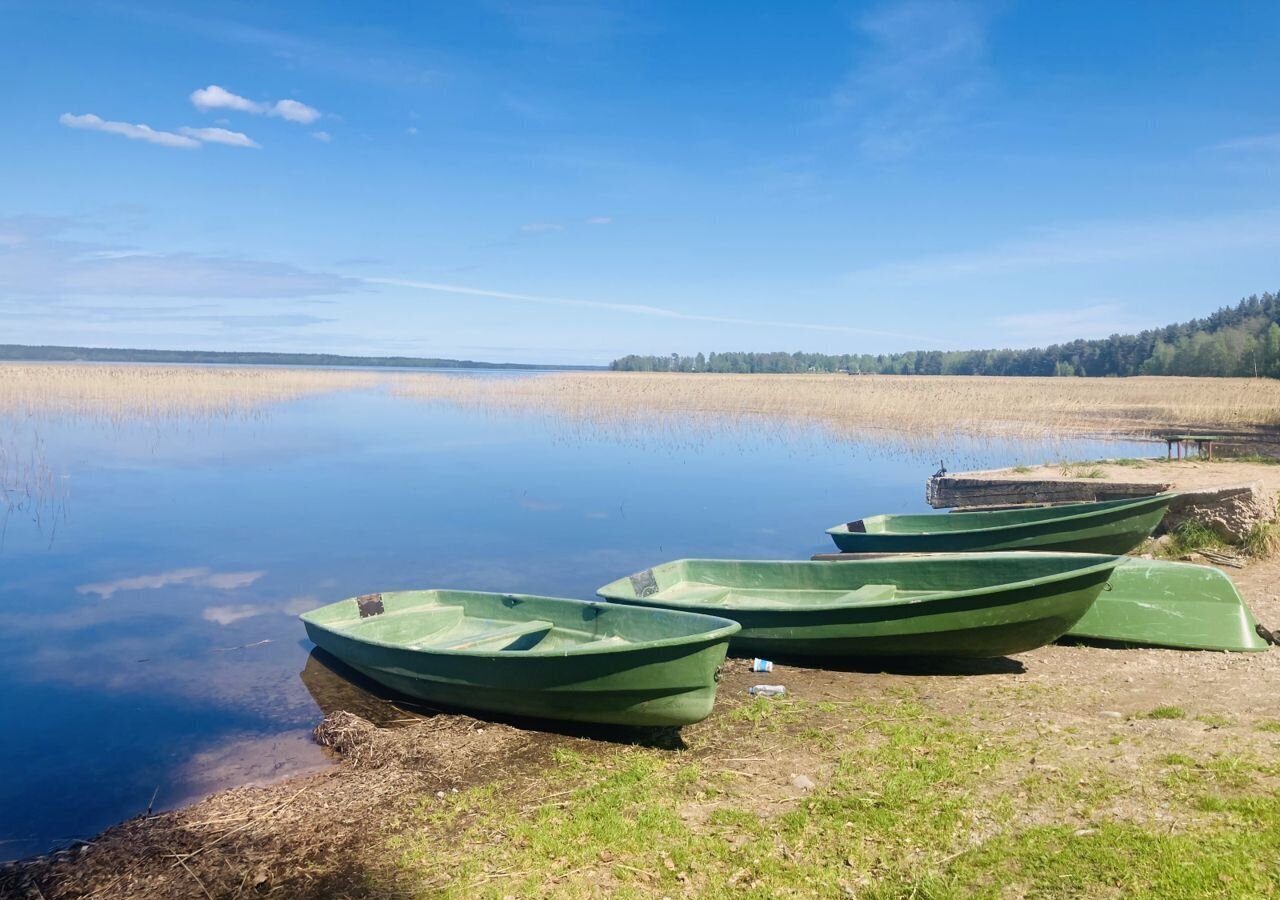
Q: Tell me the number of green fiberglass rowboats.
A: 4